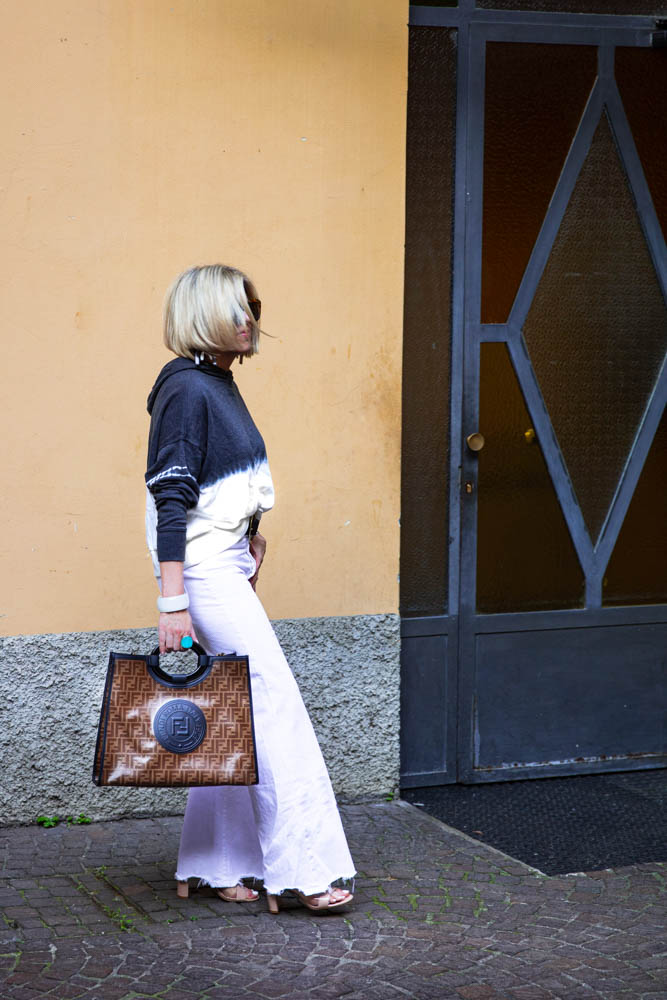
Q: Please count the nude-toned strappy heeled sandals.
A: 2